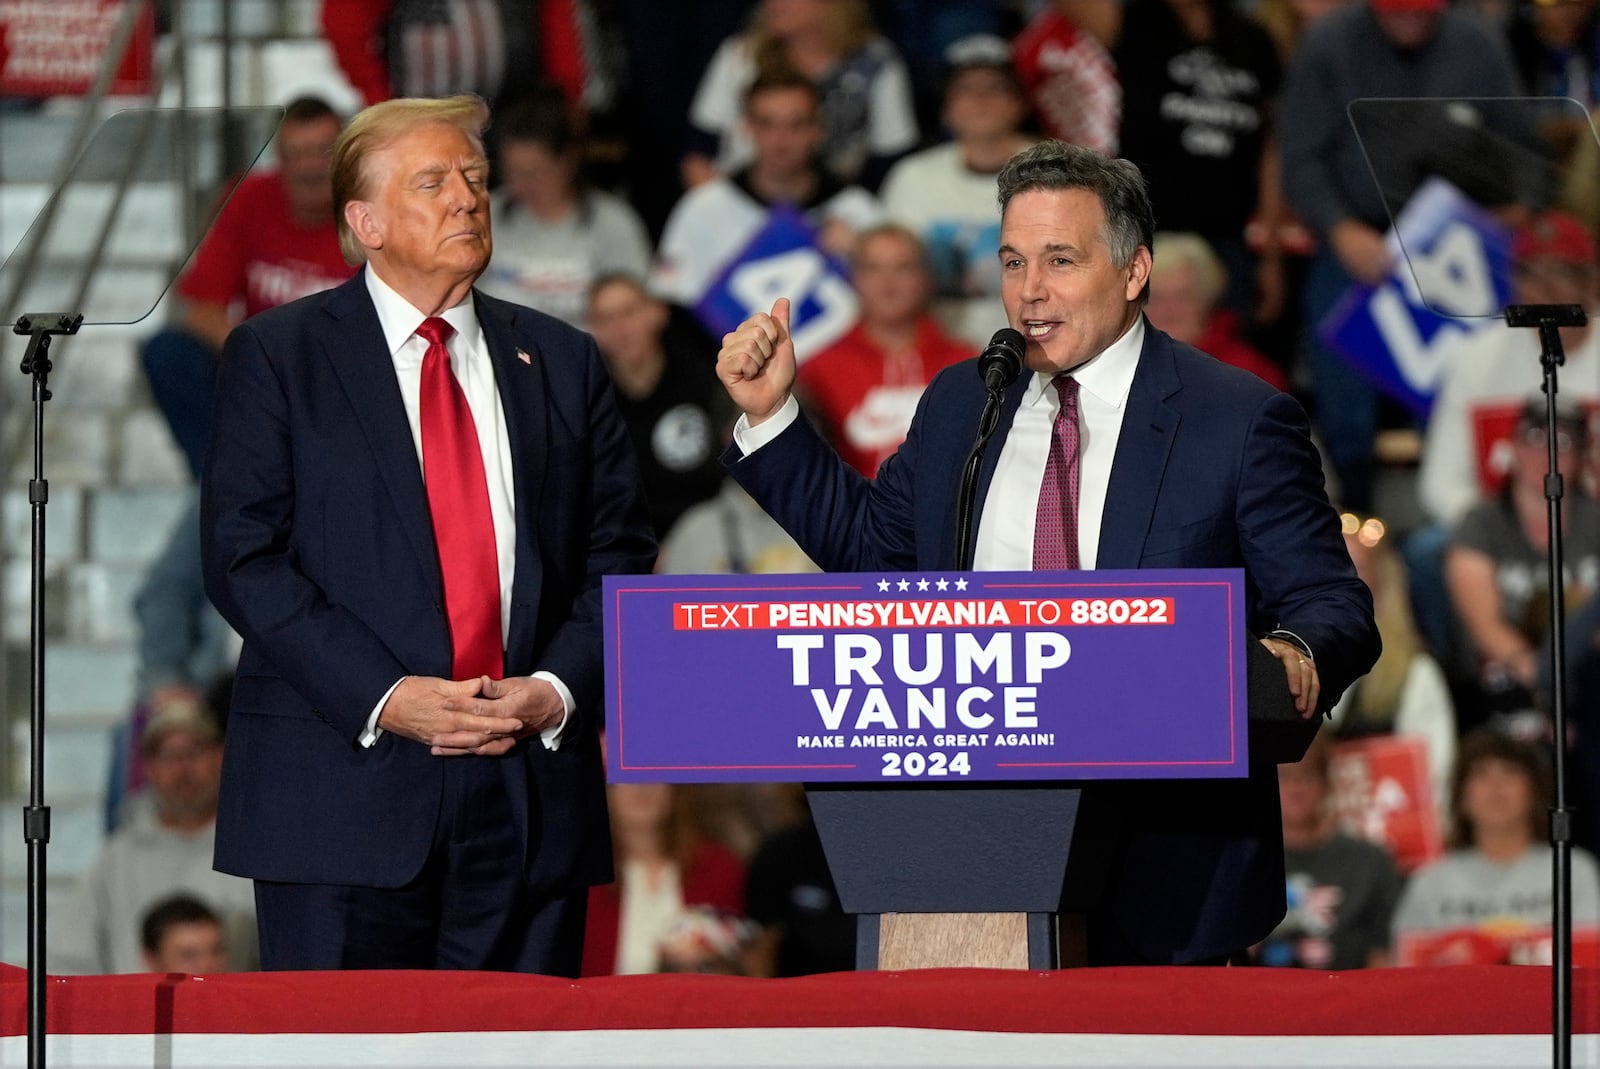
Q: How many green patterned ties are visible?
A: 0